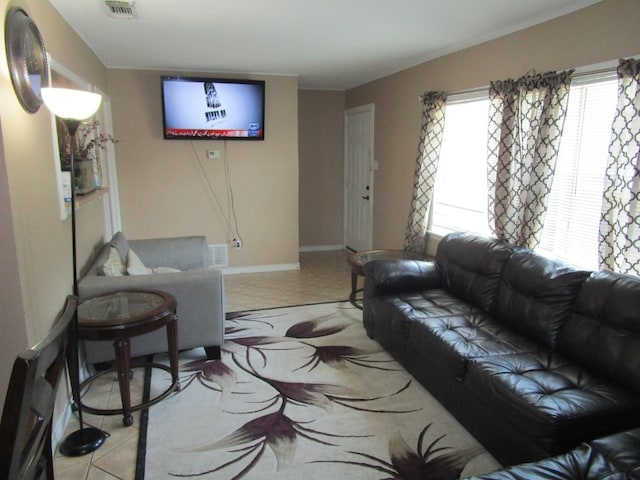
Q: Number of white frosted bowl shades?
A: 1